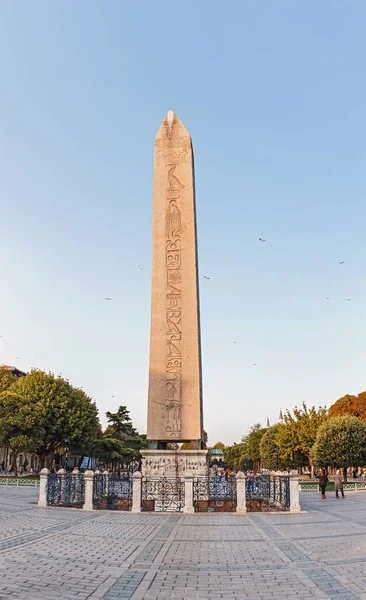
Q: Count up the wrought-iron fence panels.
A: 5